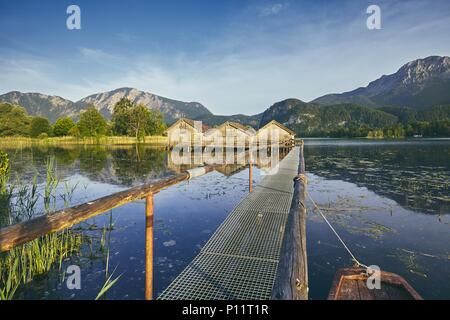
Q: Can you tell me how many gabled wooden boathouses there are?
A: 3